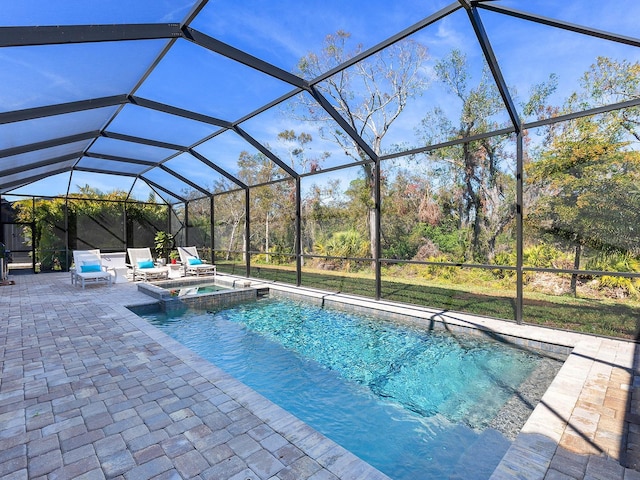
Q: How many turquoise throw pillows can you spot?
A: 3